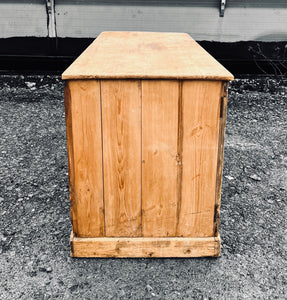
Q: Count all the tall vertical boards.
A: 4